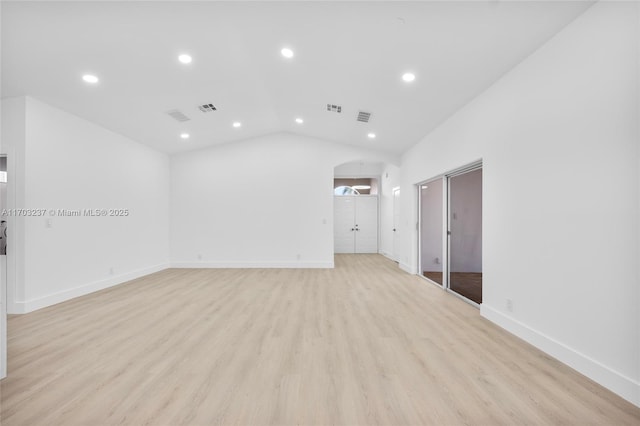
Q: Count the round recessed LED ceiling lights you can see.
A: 8